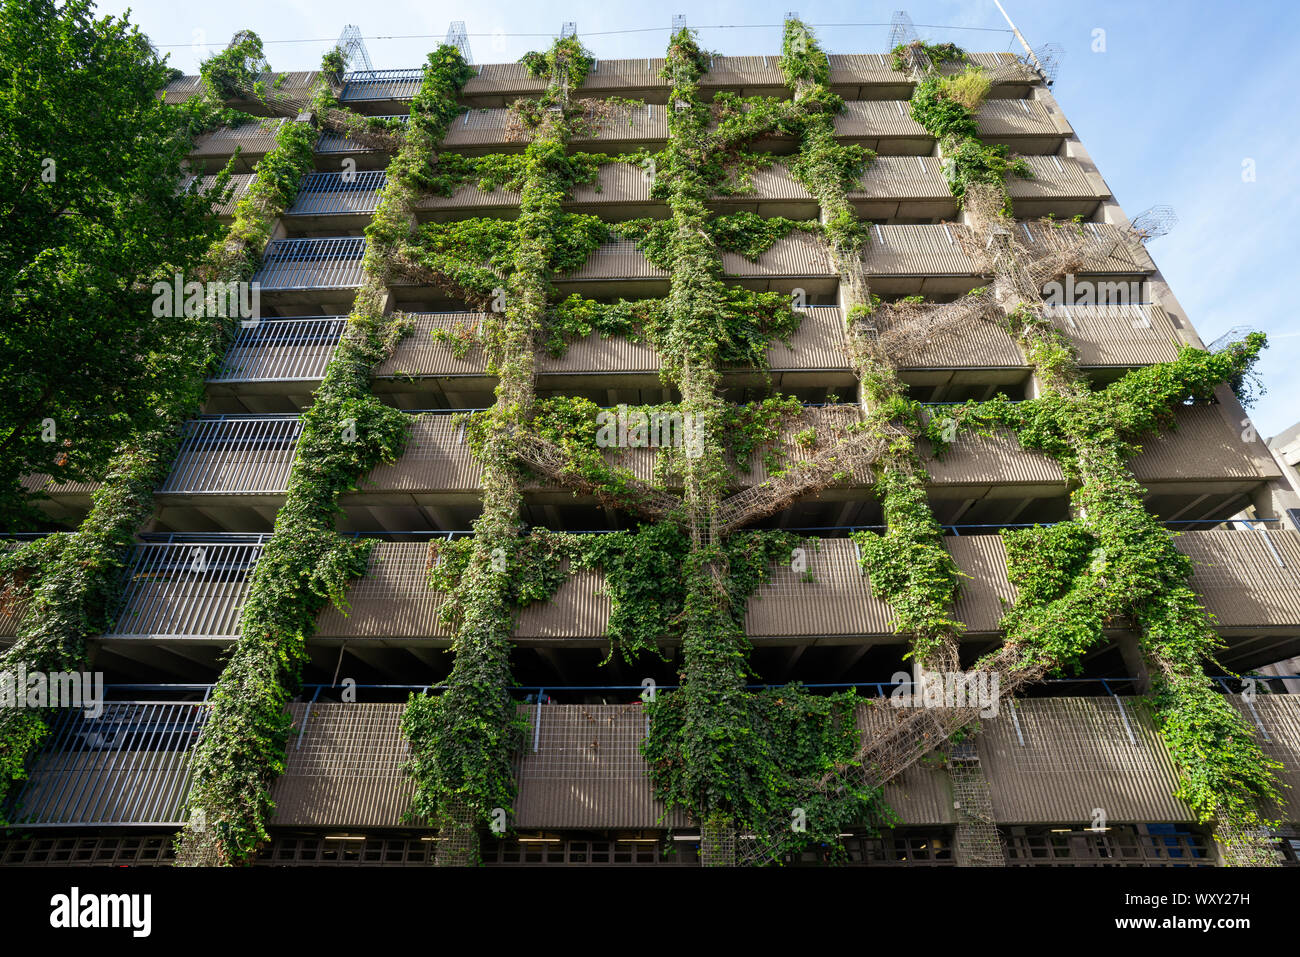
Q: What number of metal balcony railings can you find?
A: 8